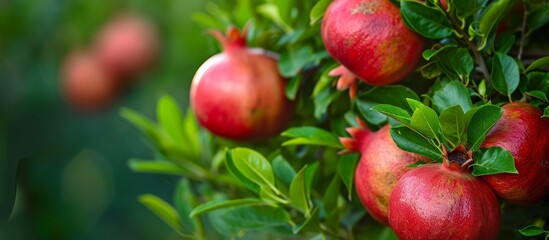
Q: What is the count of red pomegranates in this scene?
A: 7